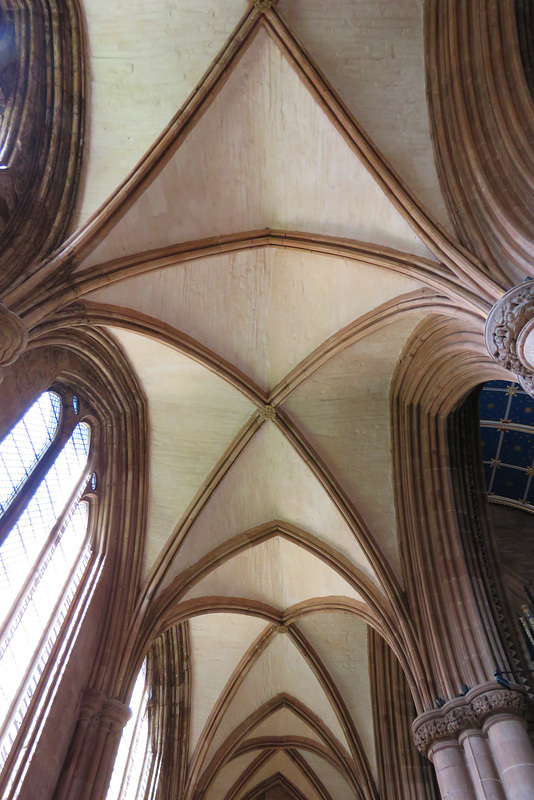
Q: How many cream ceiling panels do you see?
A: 15